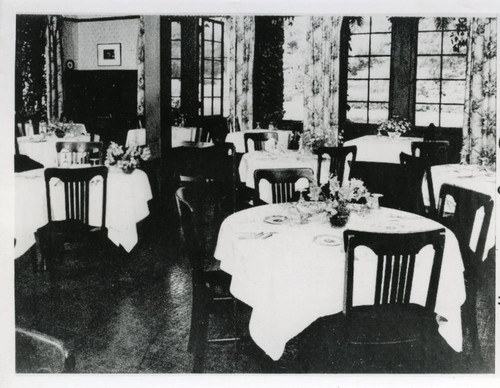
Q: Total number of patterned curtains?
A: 5